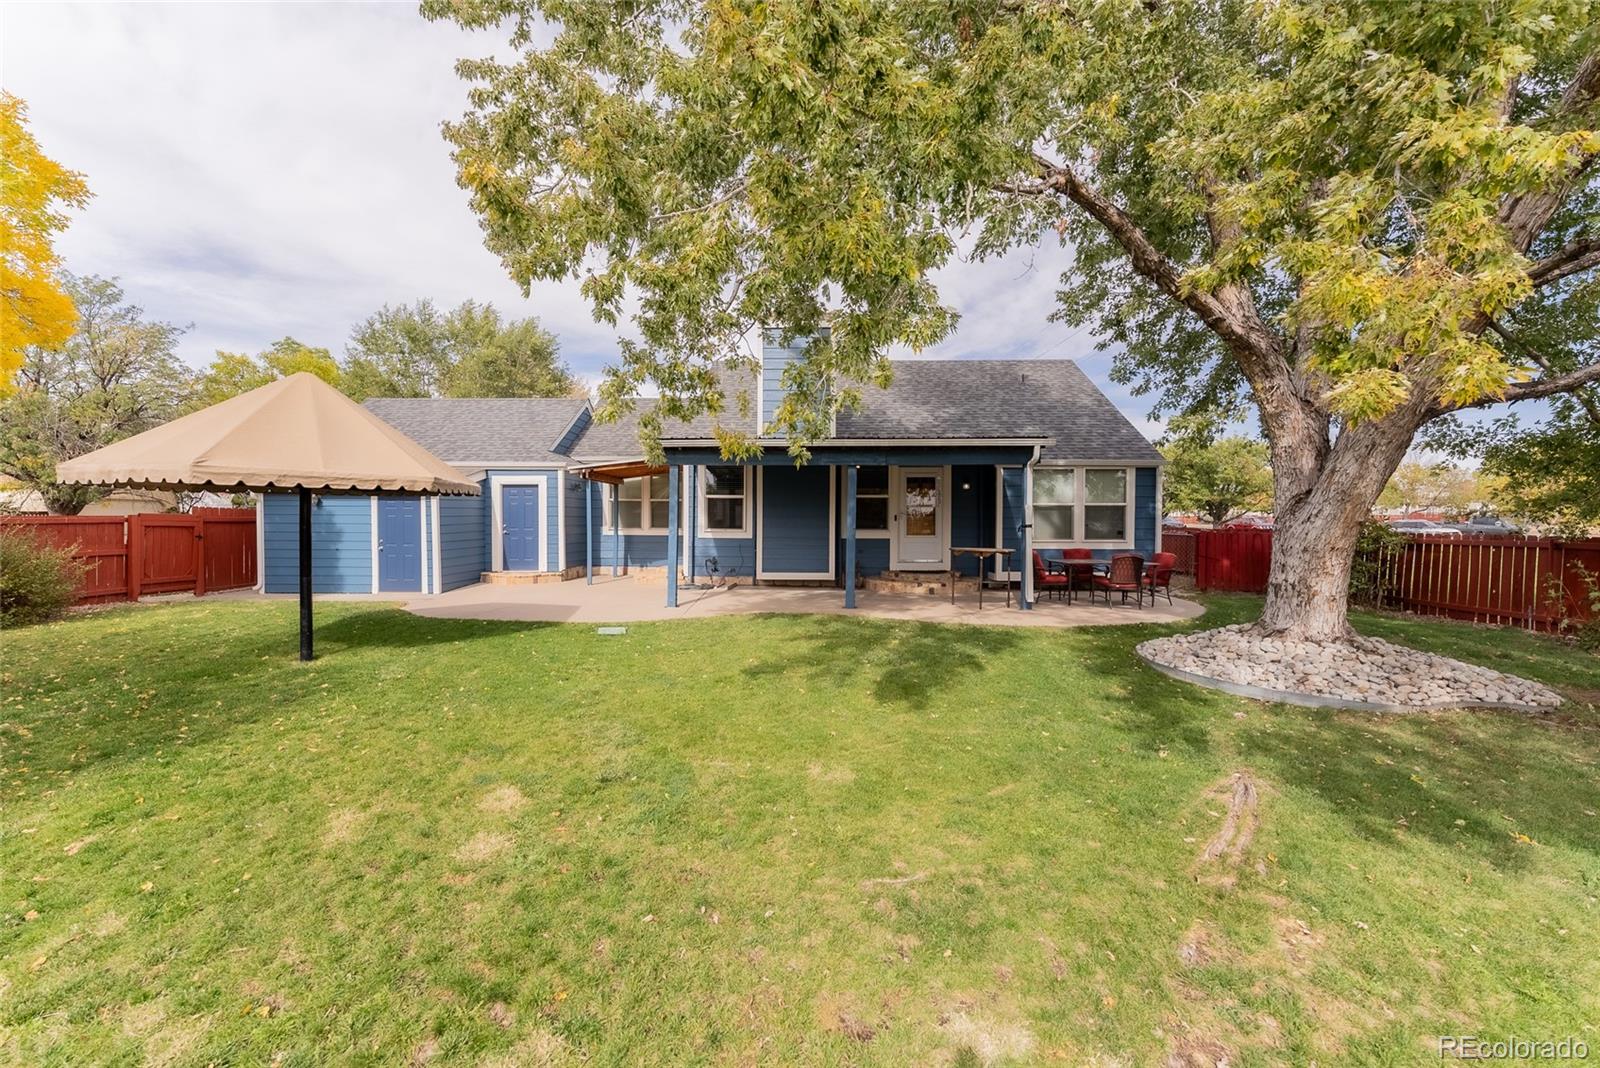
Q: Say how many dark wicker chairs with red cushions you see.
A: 4